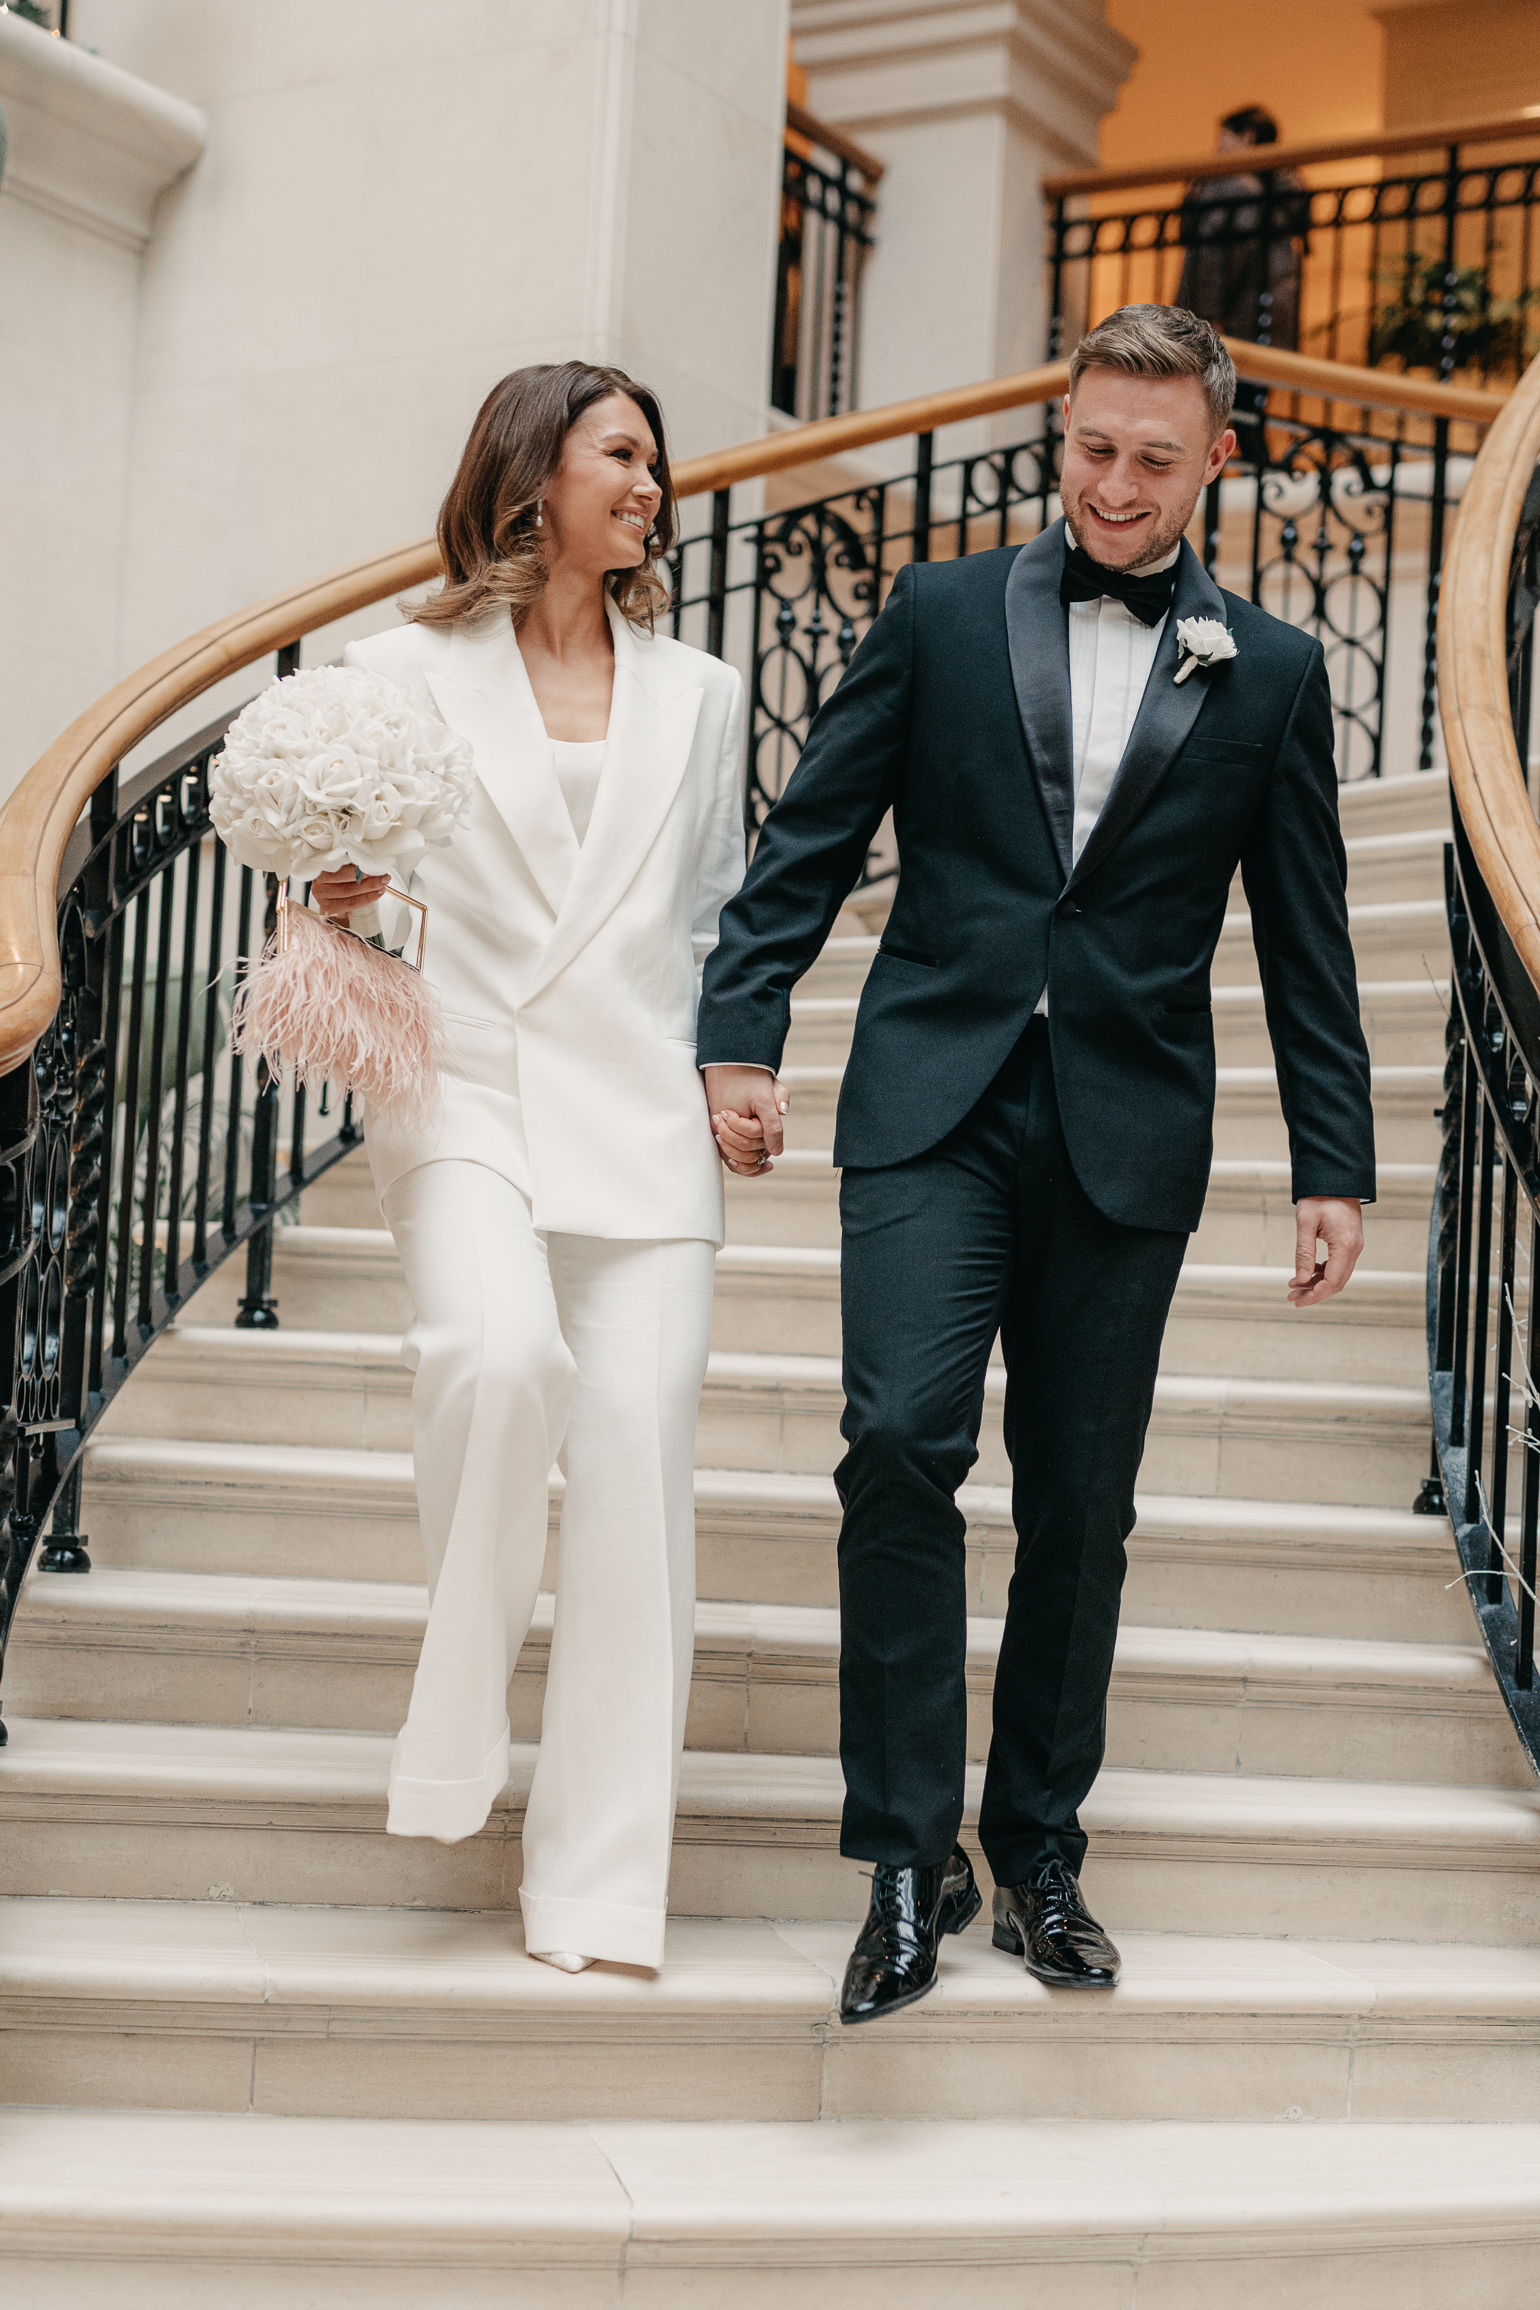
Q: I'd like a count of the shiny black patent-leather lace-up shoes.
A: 2